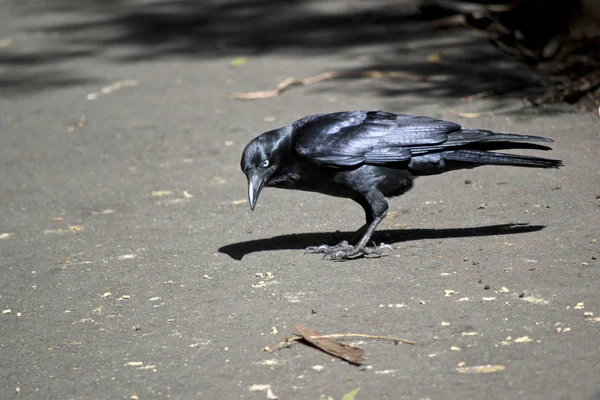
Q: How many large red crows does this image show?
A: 0